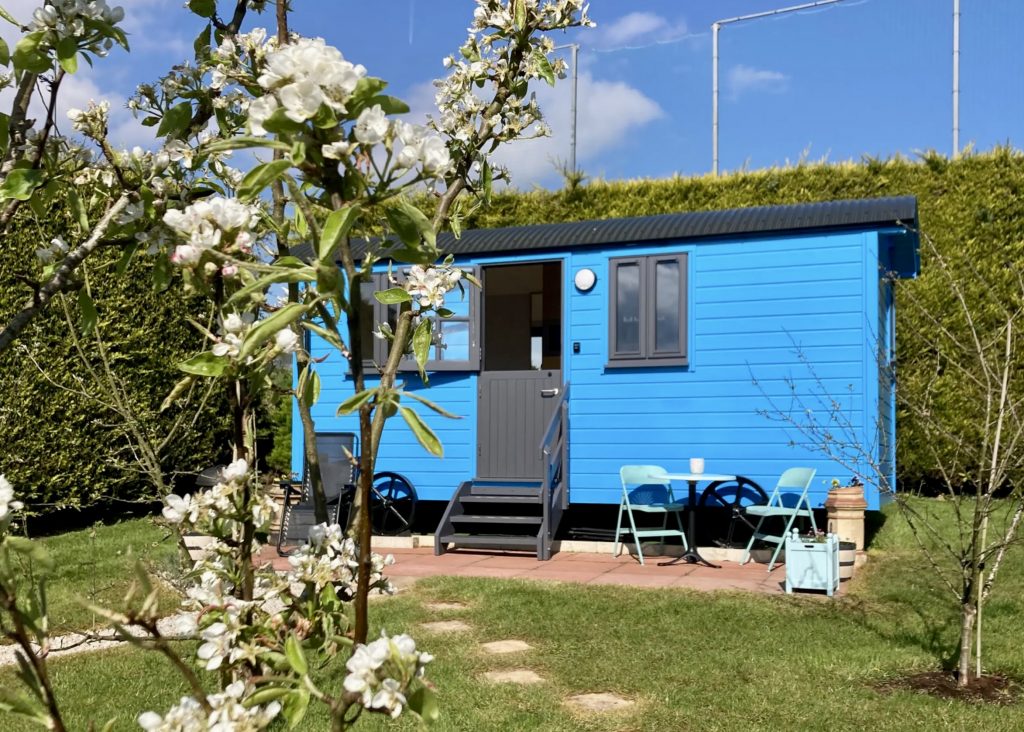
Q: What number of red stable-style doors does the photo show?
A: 0